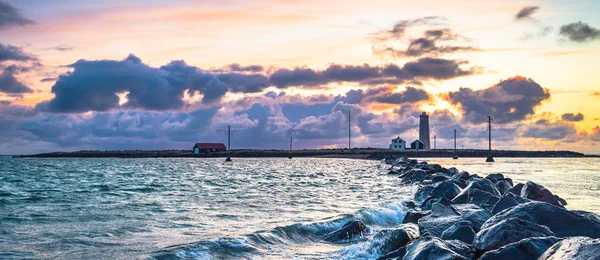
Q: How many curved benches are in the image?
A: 0